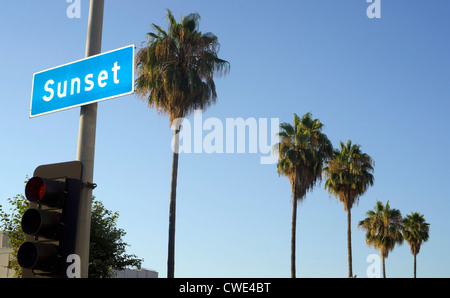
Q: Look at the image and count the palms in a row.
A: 5